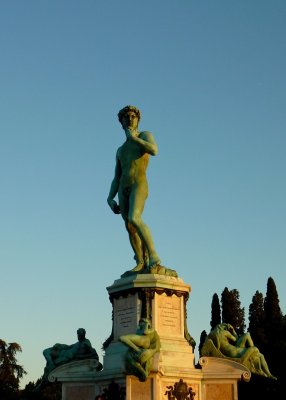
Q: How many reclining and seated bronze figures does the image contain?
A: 3